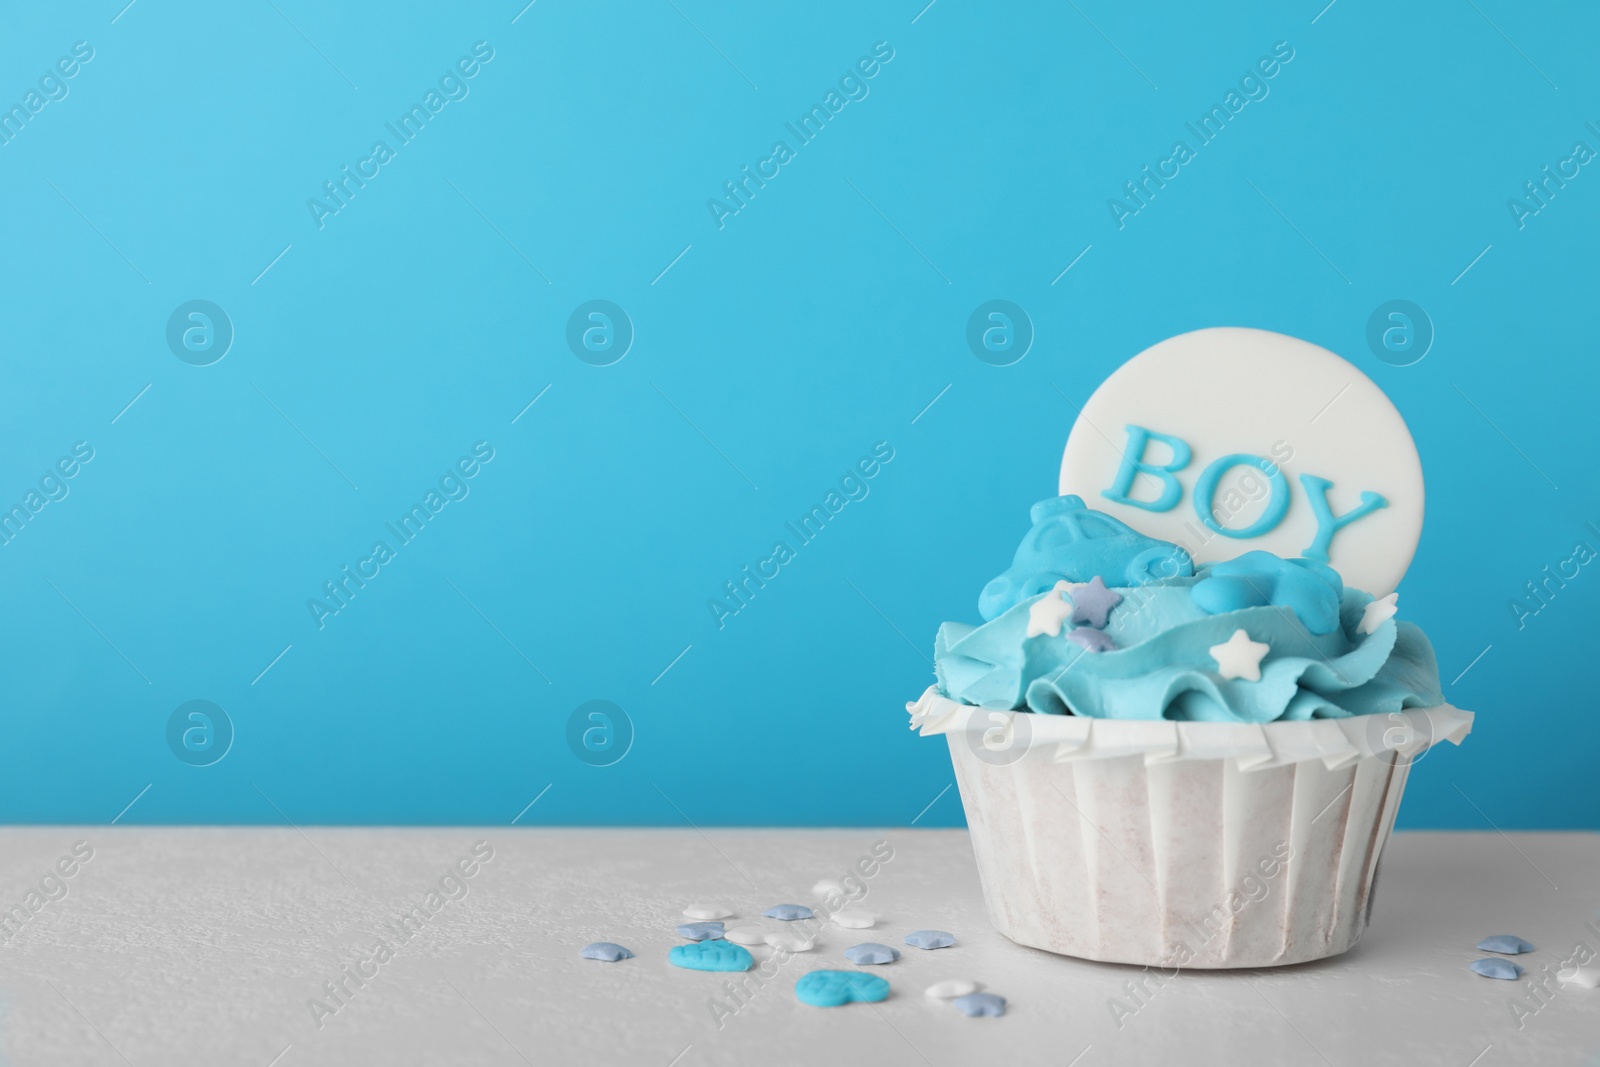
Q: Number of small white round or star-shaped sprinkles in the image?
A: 11